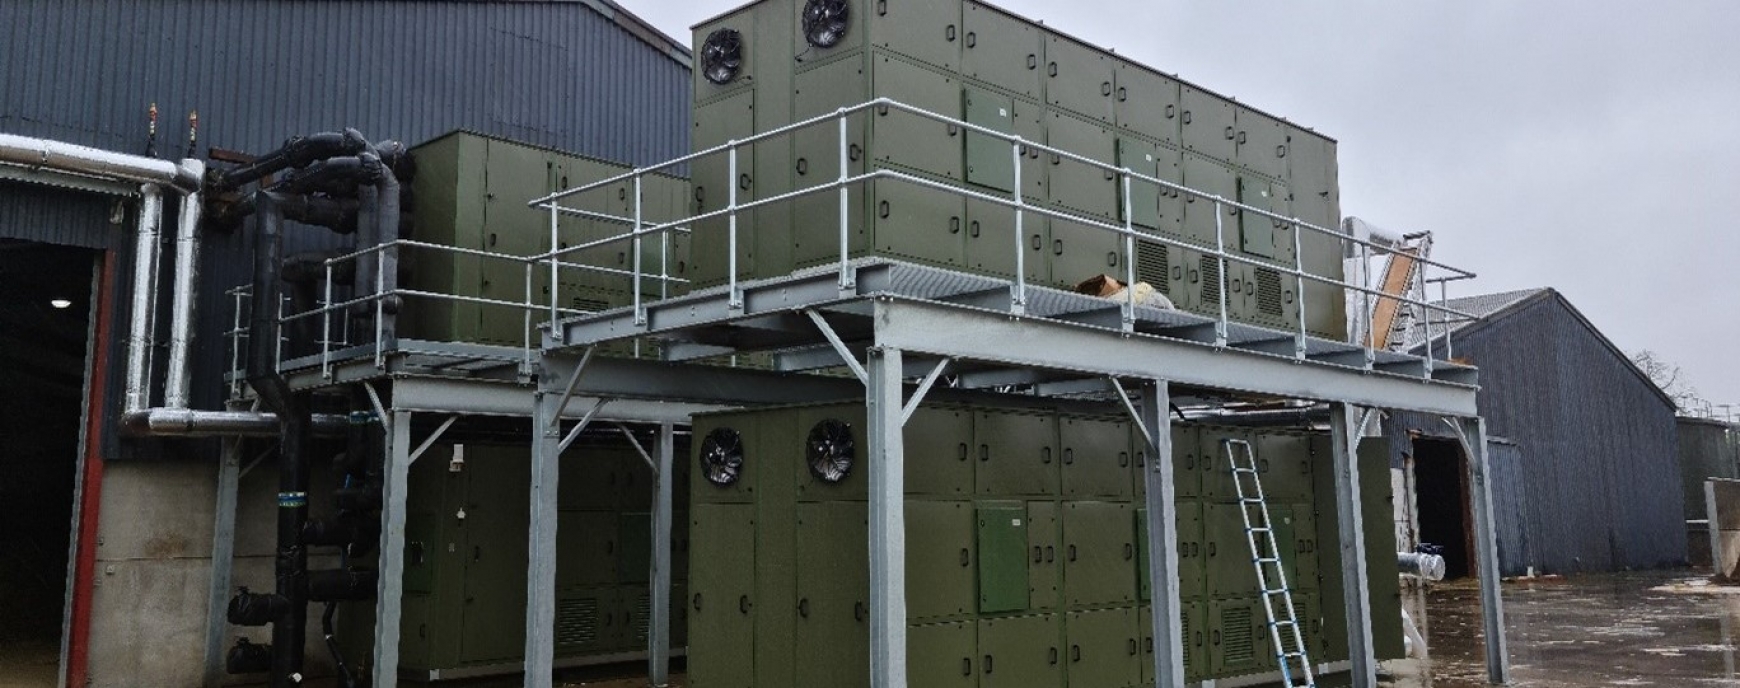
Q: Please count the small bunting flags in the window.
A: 0